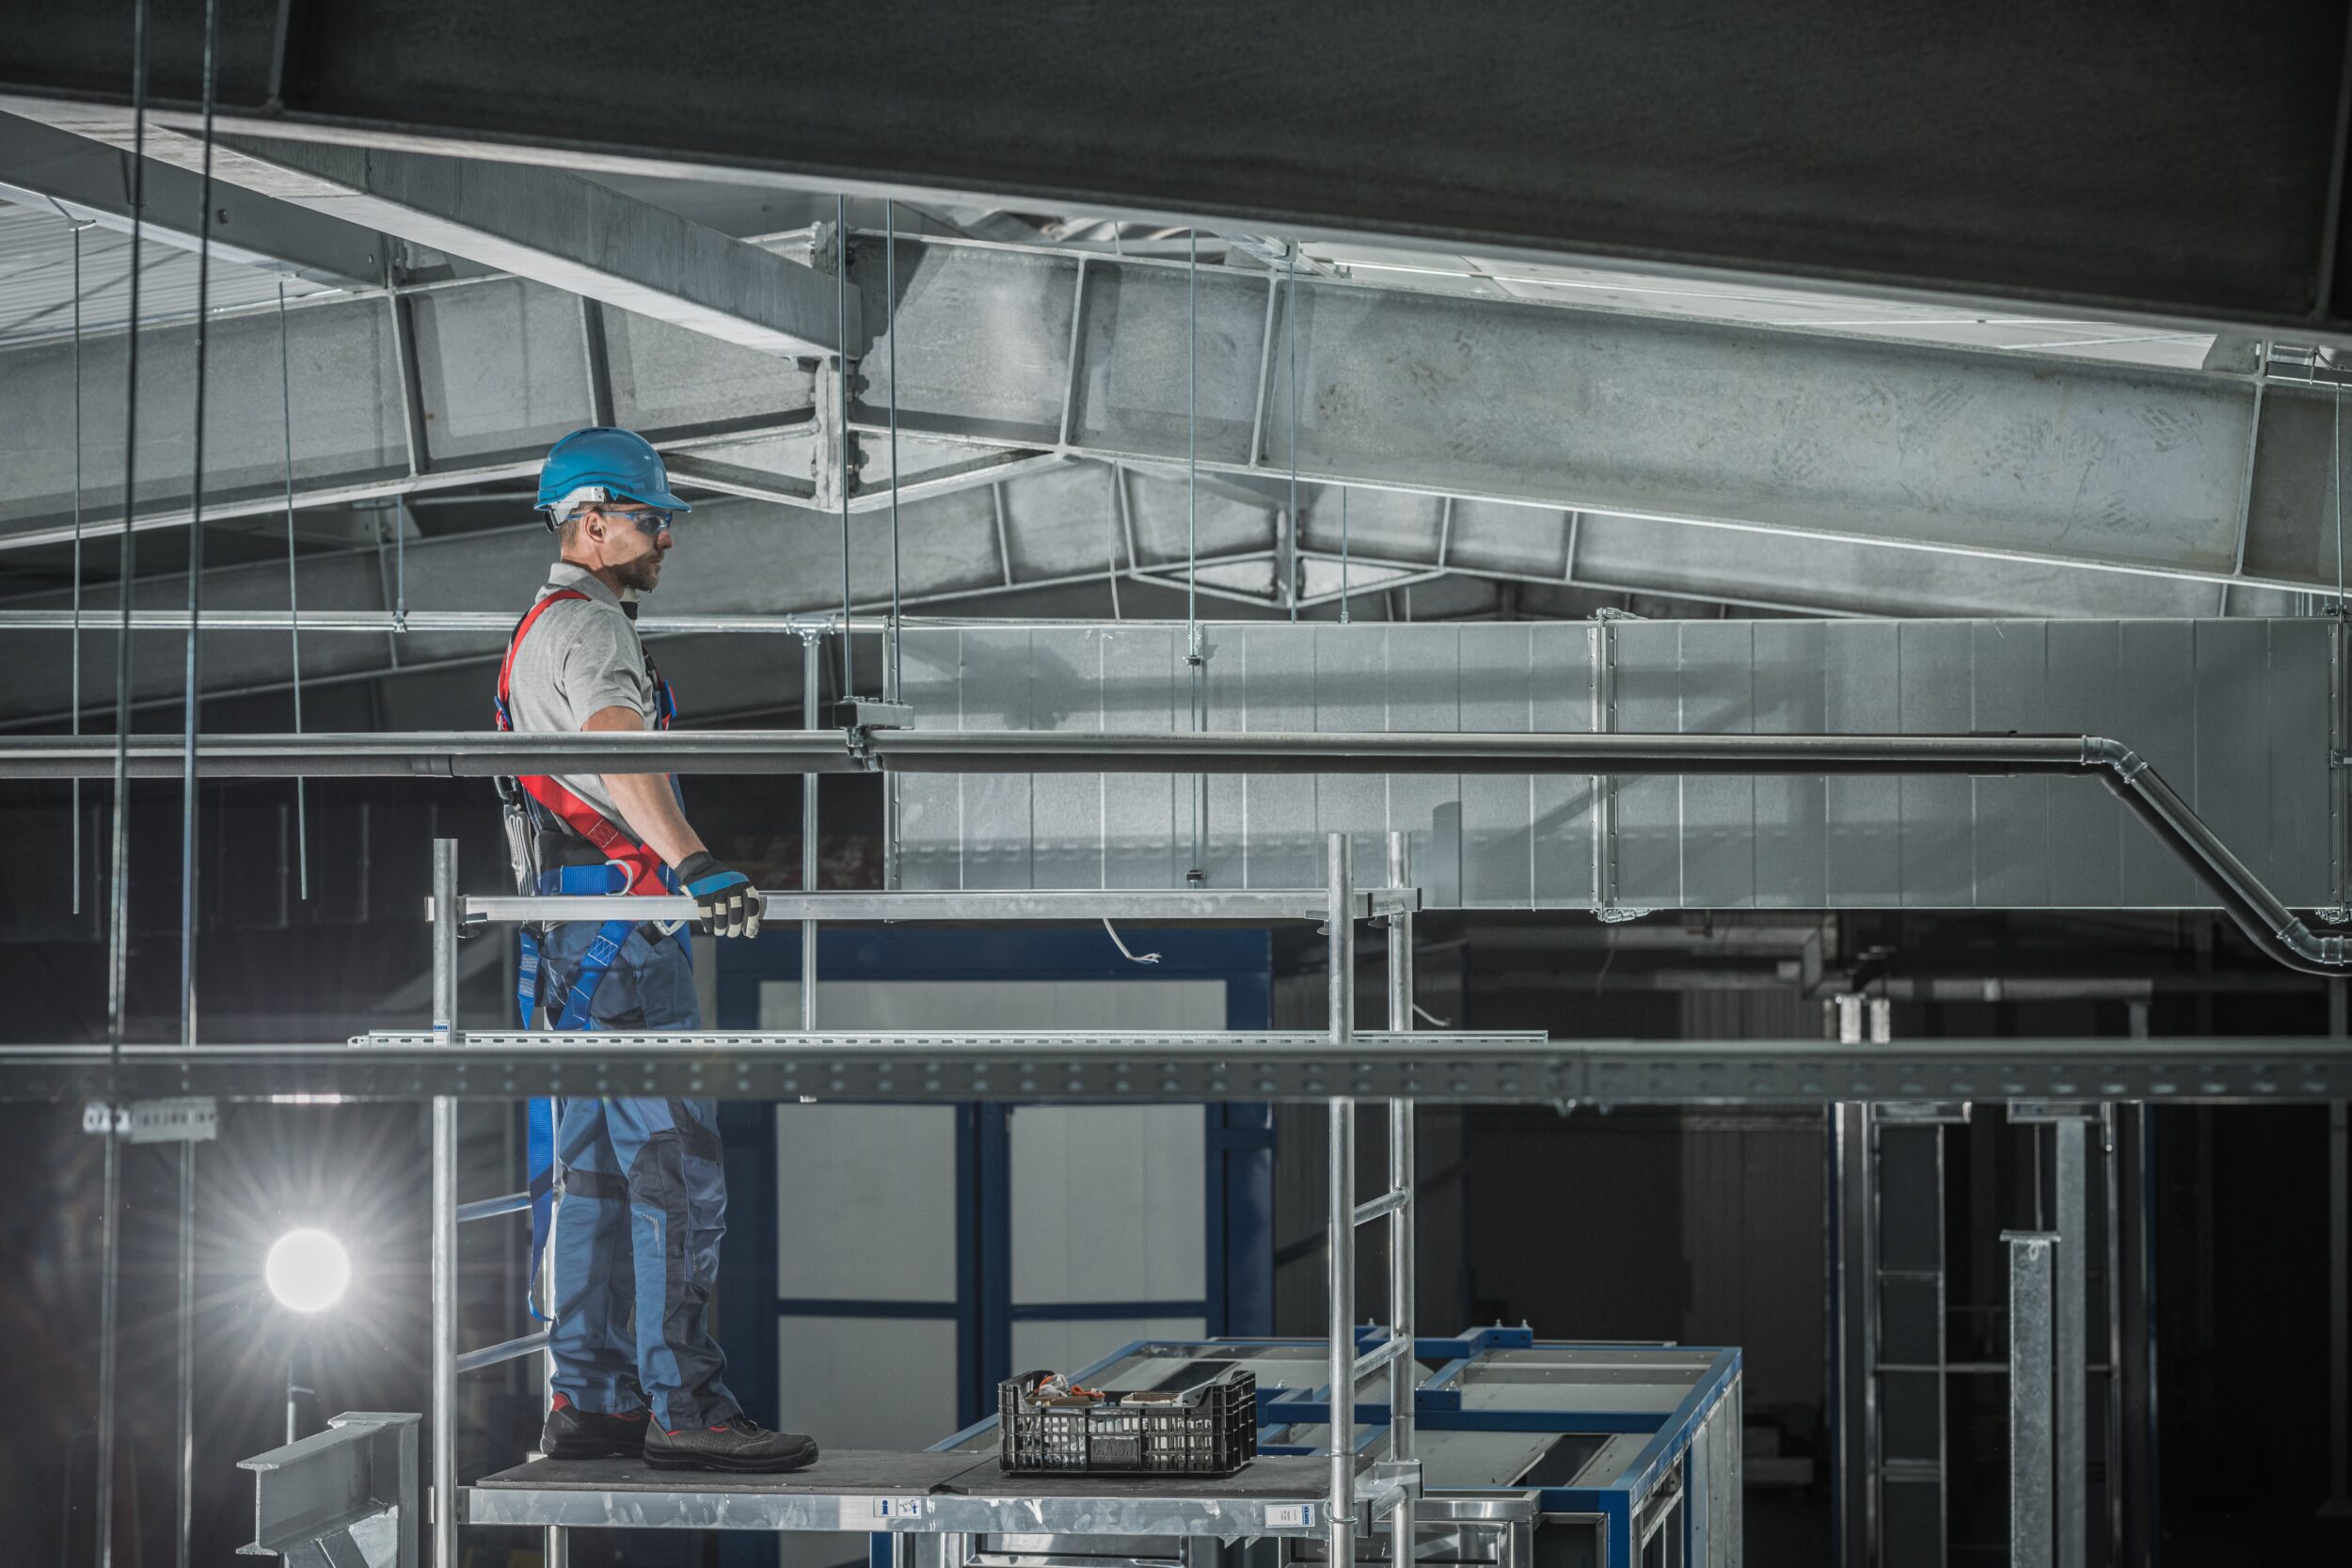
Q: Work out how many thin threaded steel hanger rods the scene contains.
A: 11